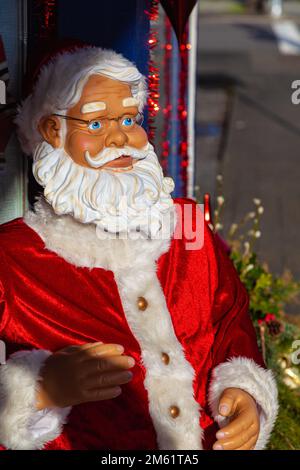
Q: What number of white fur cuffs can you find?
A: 2